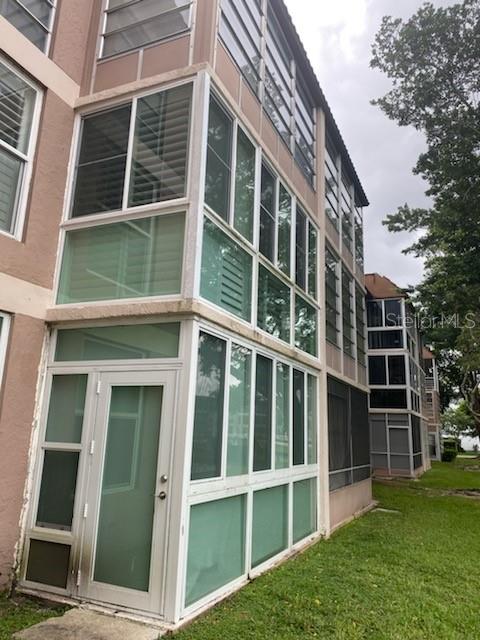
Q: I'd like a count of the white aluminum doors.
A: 1